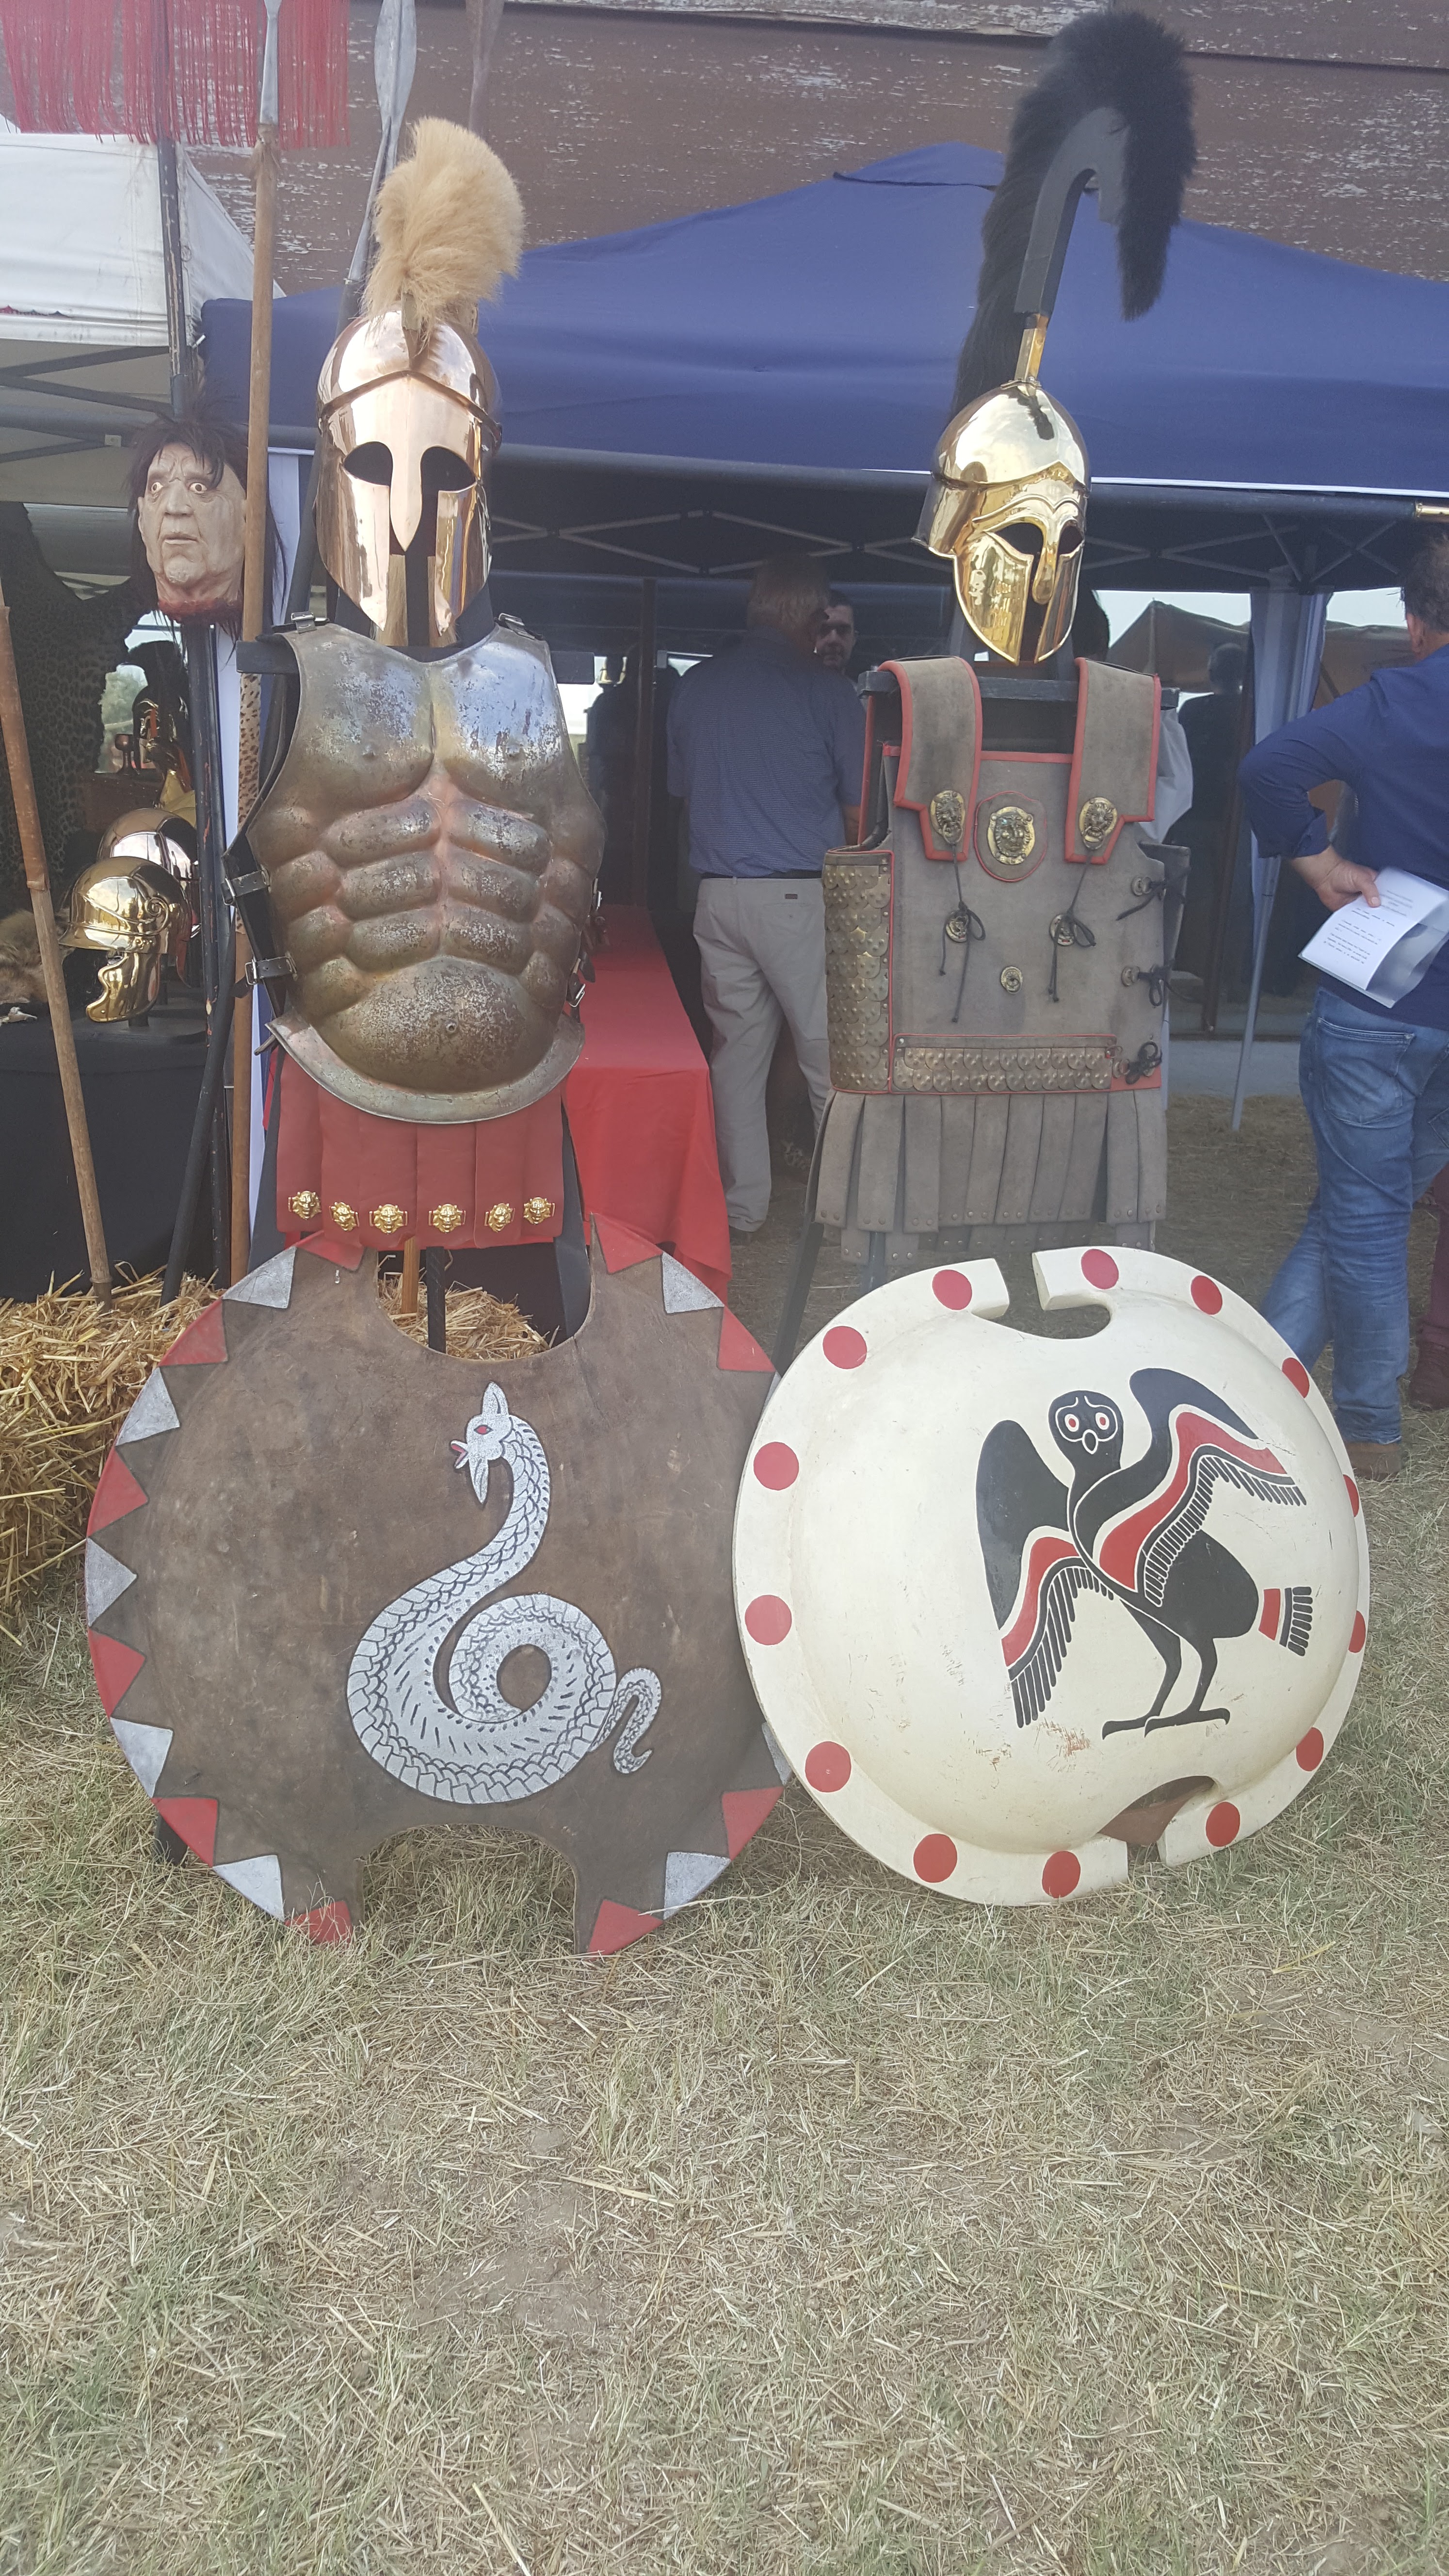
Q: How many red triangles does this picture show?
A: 10